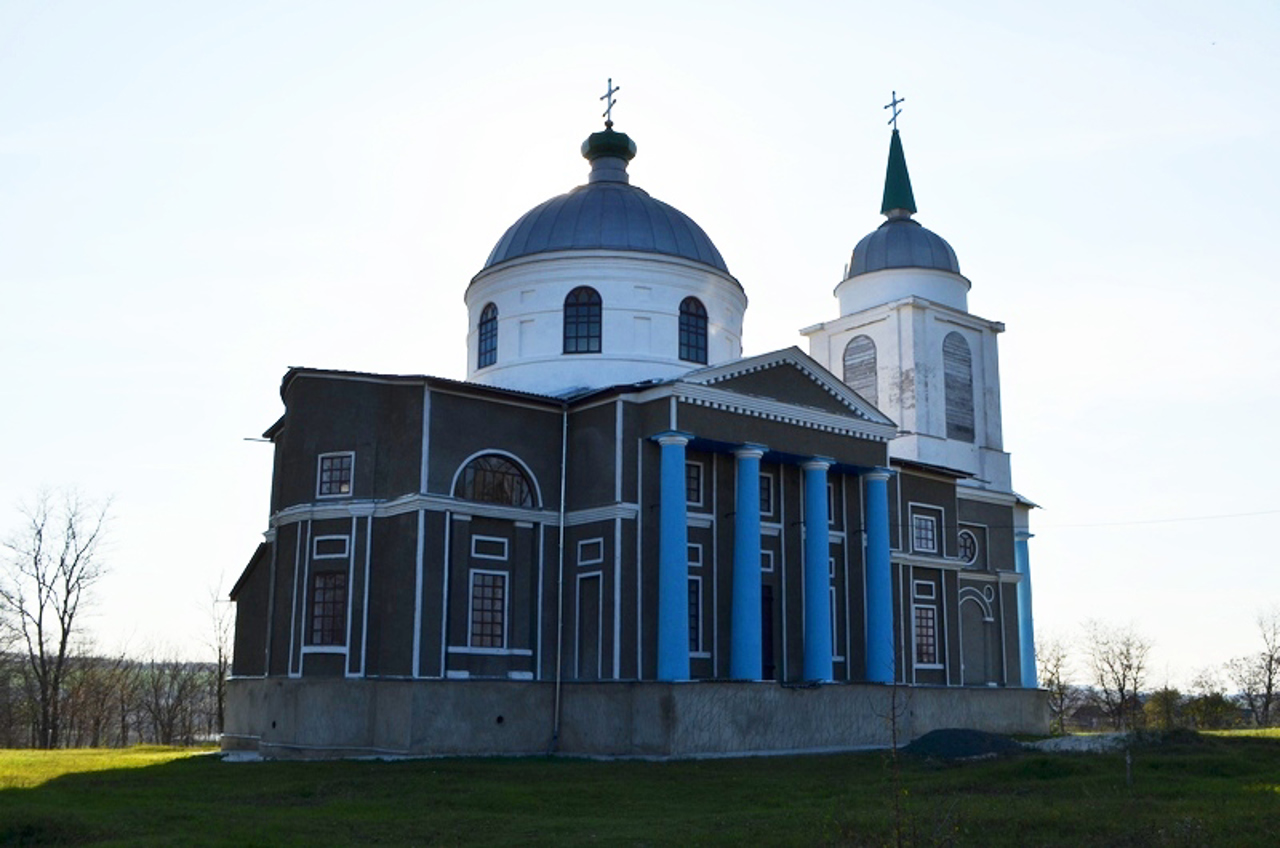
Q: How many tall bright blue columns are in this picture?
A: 5